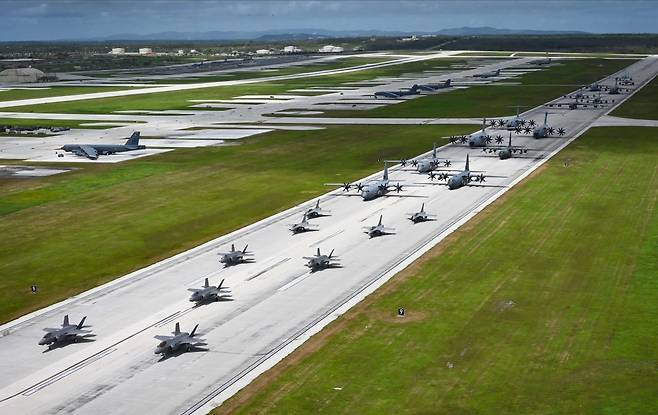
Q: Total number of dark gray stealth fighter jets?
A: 5